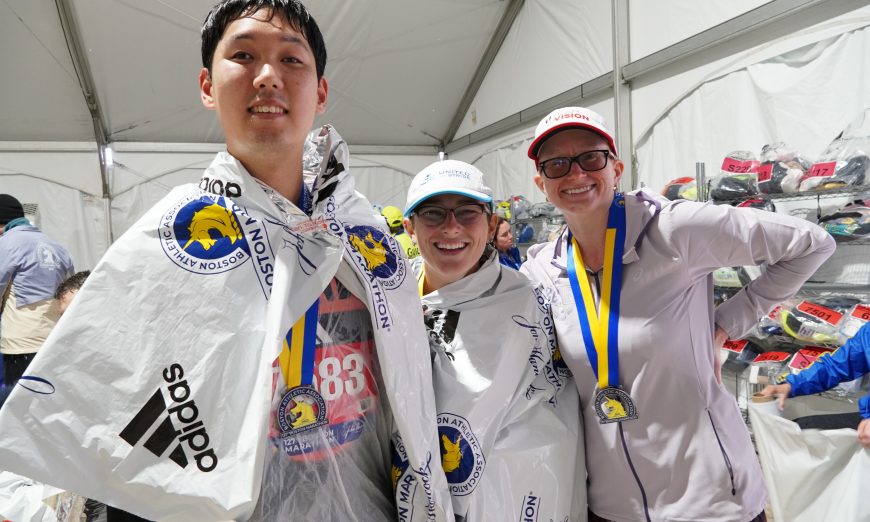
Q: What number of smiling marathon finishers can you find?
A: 3